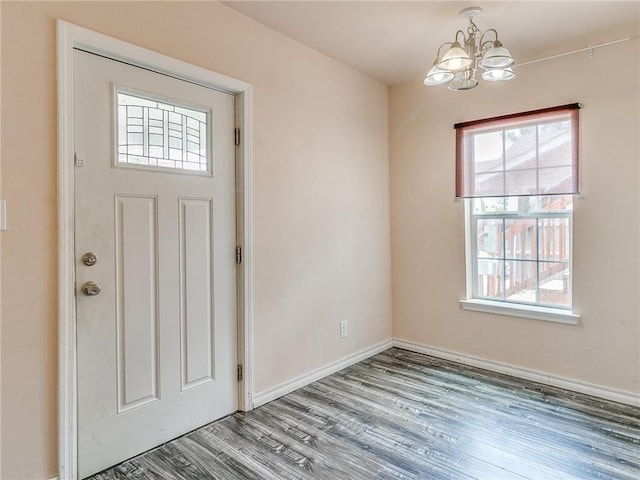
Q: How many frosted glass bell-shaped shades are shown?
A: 5